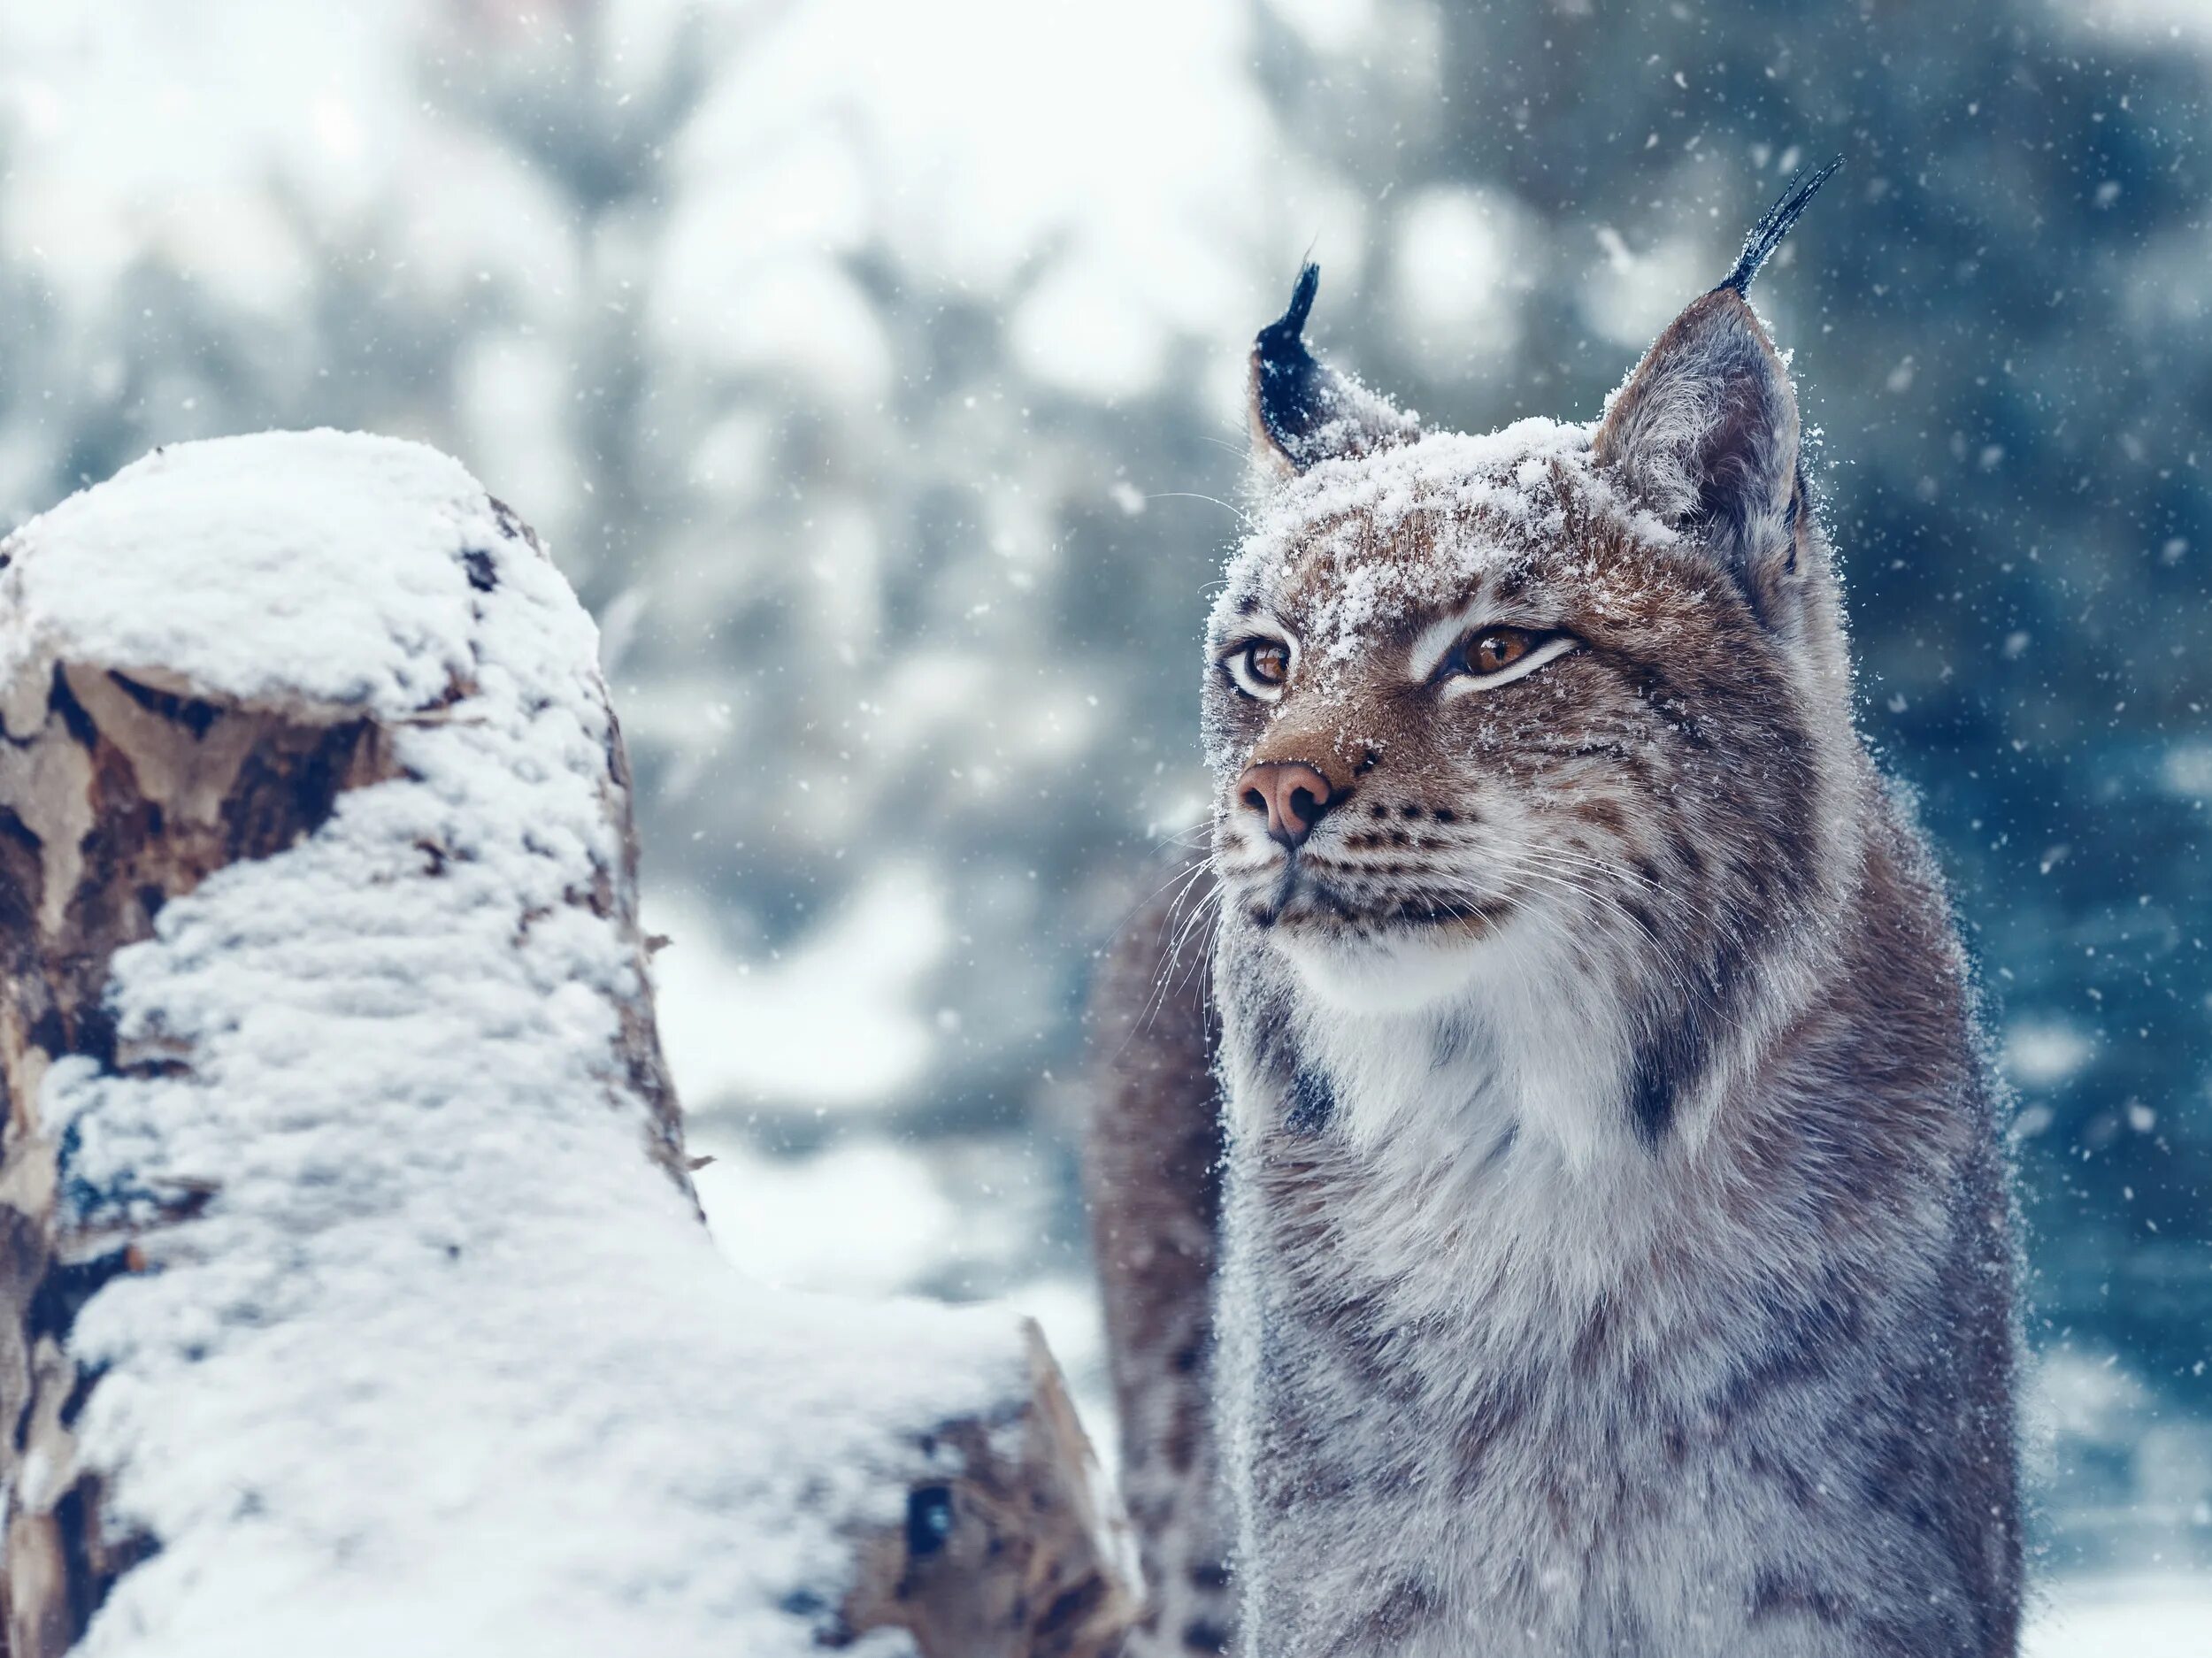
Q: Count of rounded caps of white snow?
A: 1